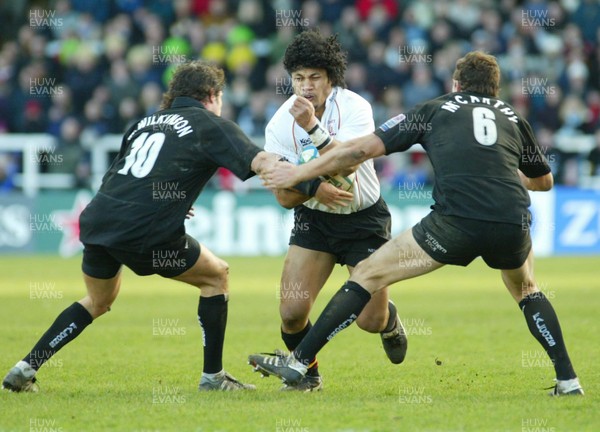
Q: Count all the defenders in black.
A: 2